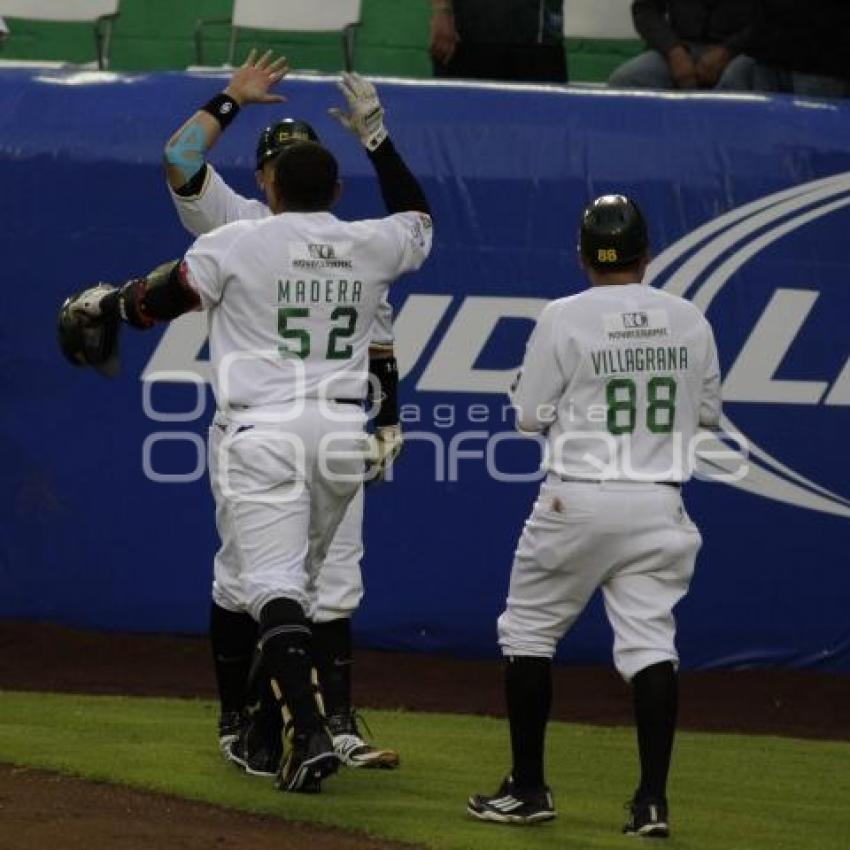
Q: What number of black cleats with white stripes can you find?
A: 2